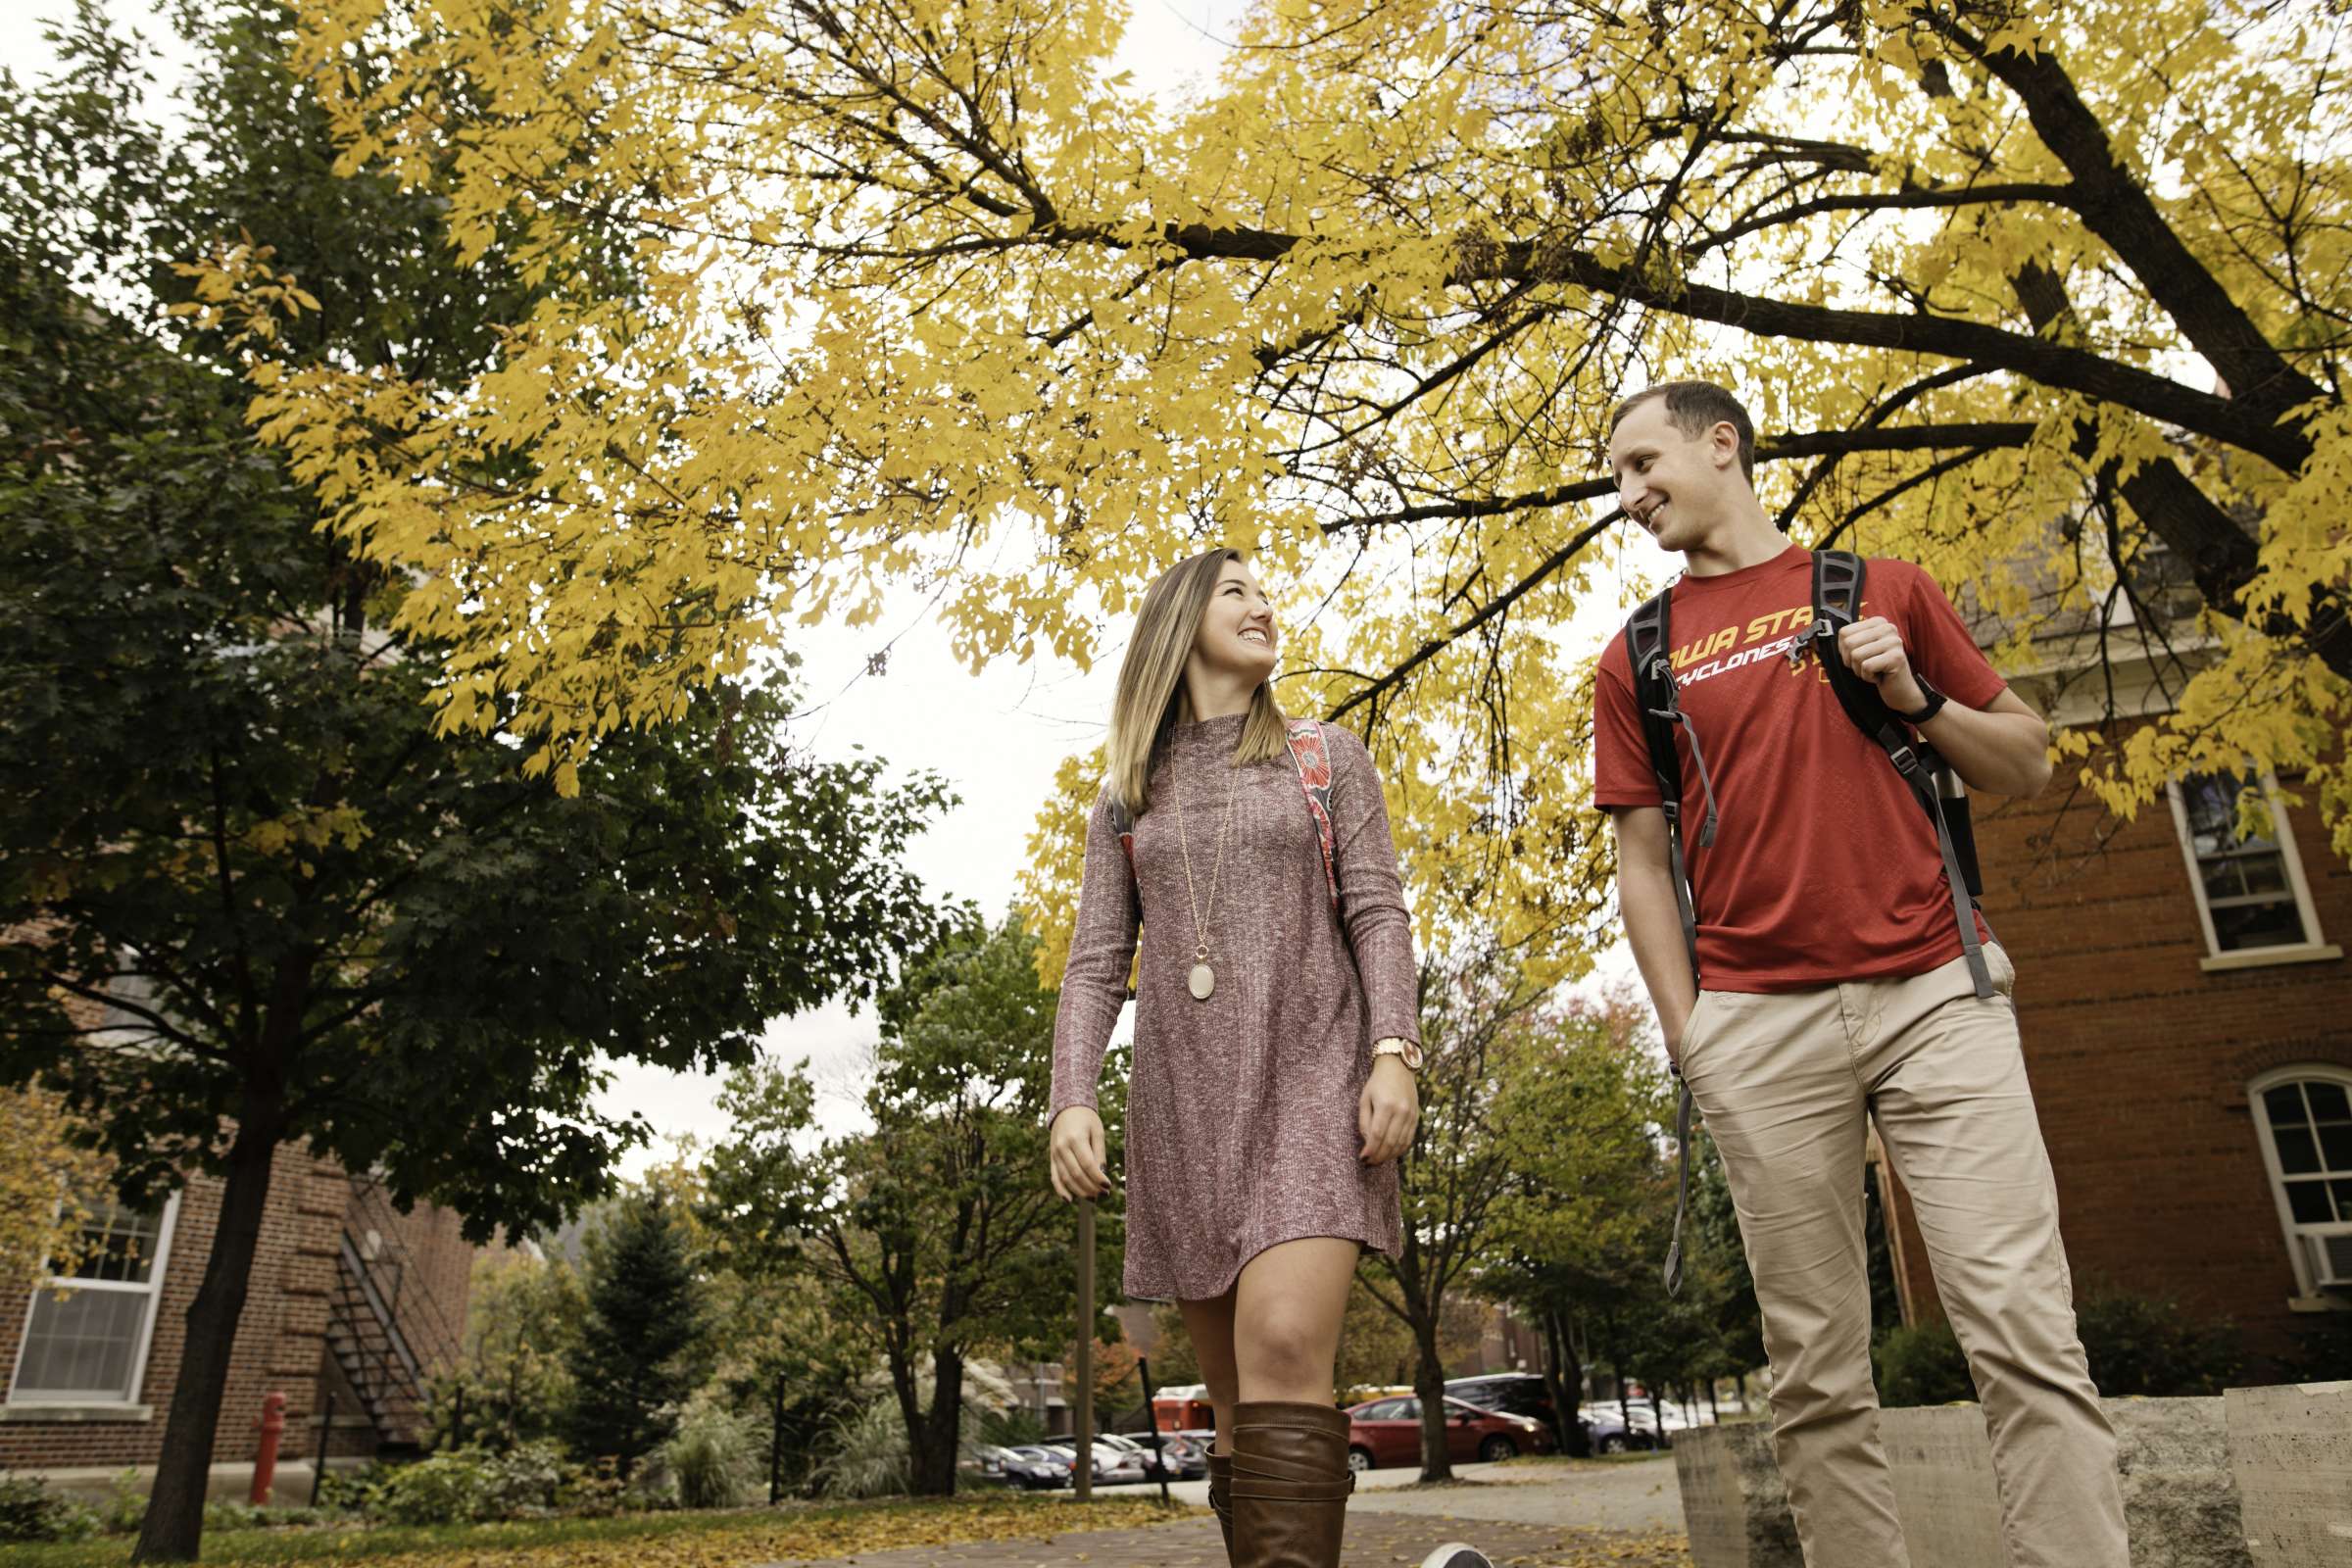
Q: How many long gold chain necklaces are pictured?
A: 1